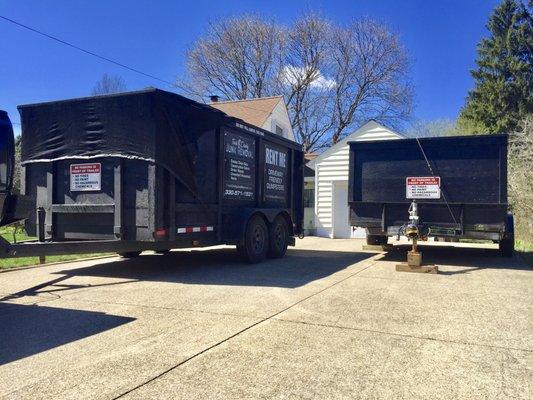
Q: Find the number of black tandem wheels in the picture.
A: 2